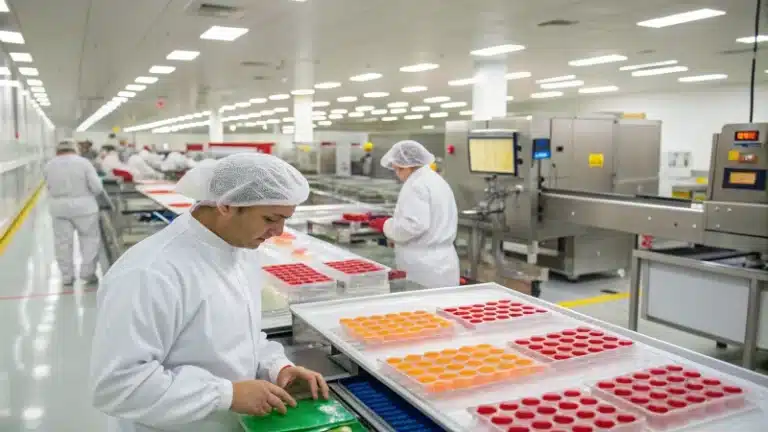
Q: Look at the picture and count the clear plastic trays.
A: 8